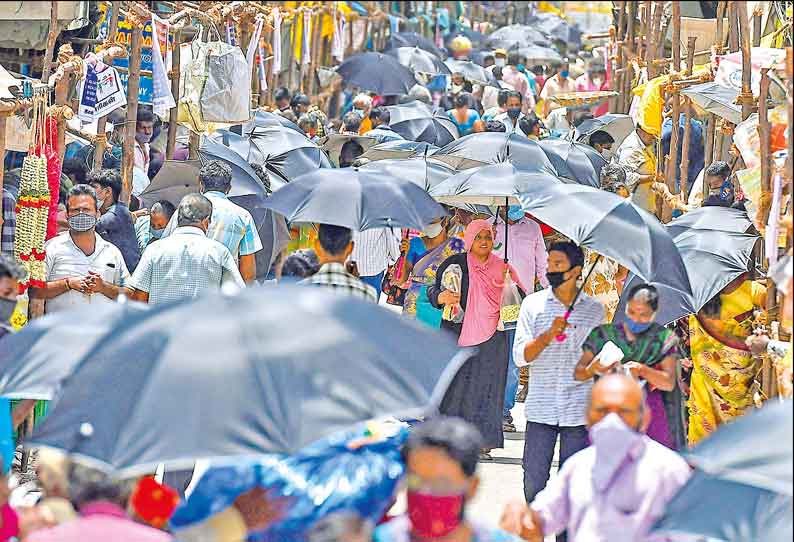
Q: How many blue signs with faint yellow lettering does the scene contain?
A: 1